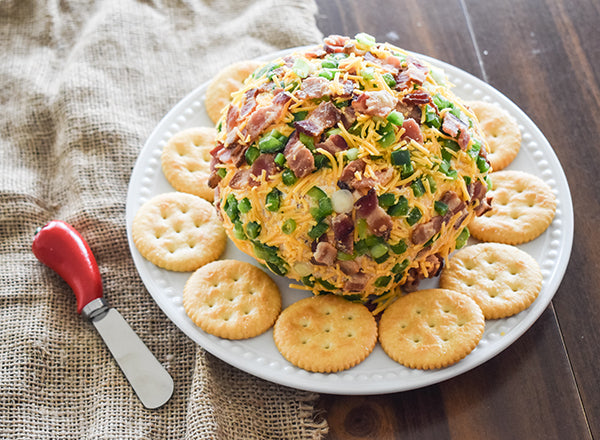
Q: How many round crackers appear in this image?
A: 9